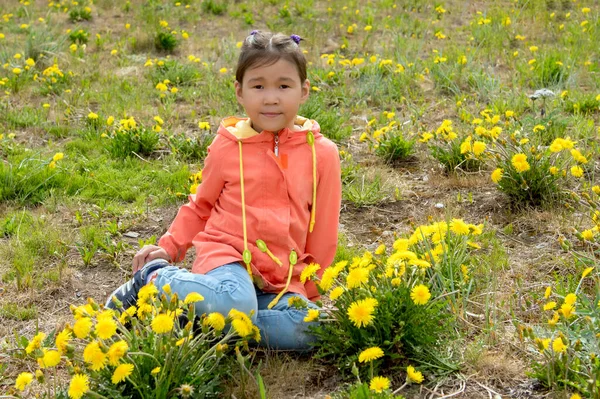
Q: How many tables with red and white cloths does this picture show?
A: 0